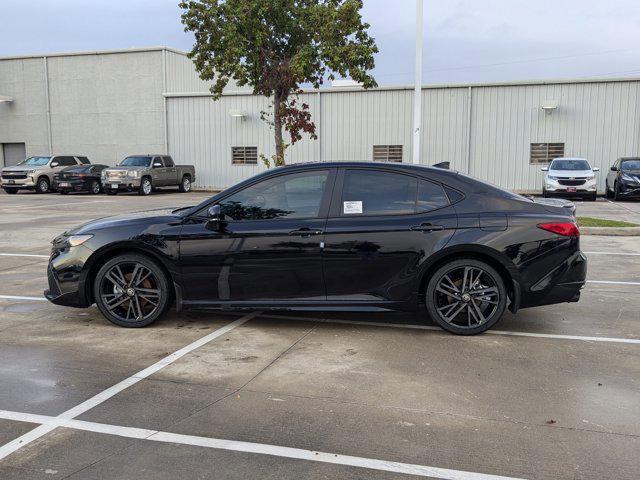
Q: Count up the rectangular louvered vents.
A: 3